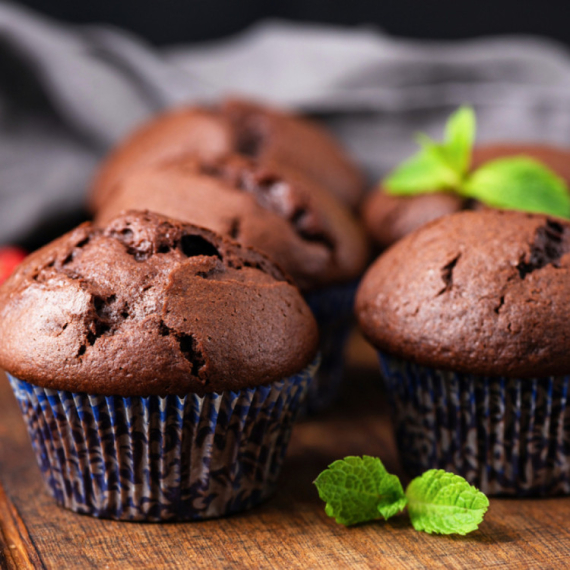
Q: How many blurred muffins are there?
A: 3